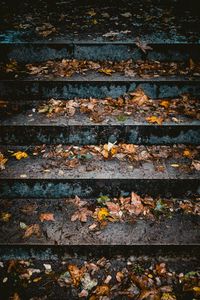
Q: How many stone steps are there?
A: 5